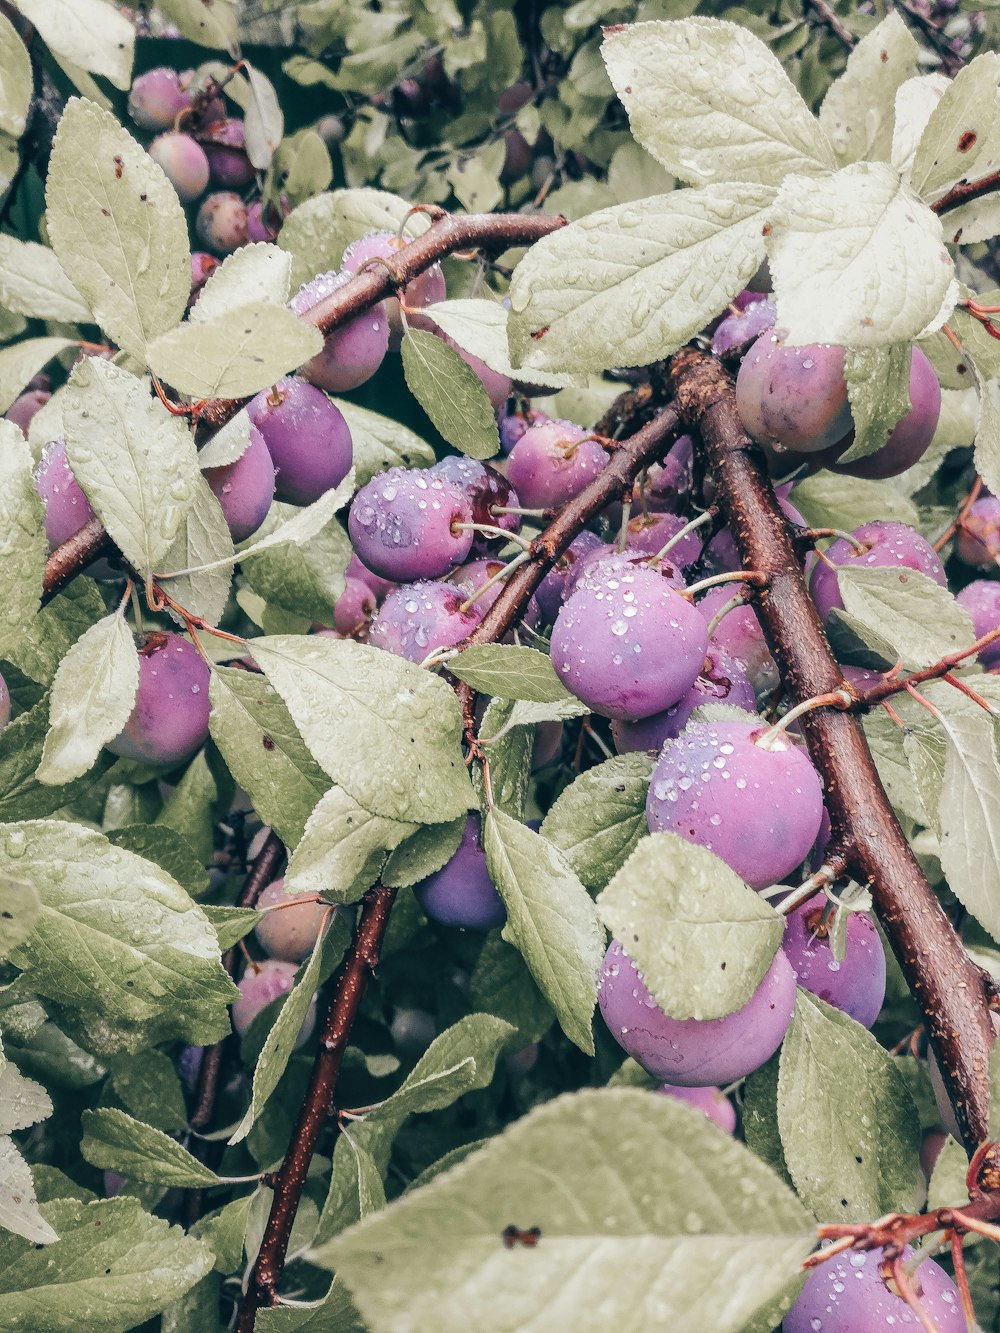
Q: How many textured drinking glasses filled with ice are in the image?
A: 0